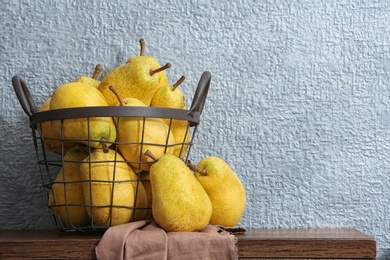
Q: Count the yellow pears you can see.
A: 12